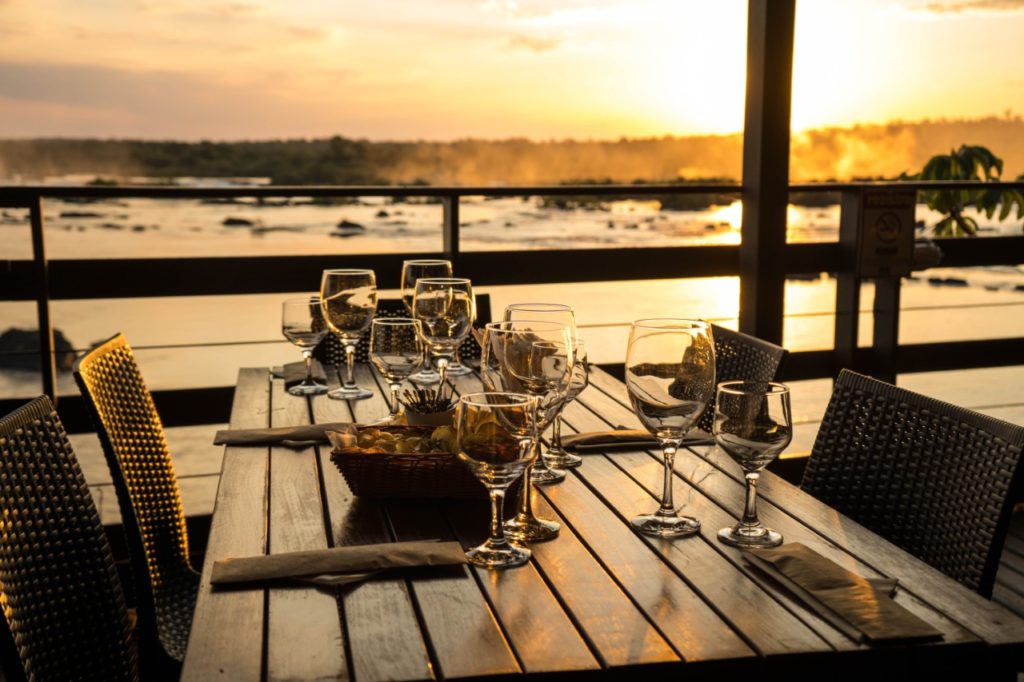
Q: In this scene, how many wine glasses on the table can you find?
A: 12